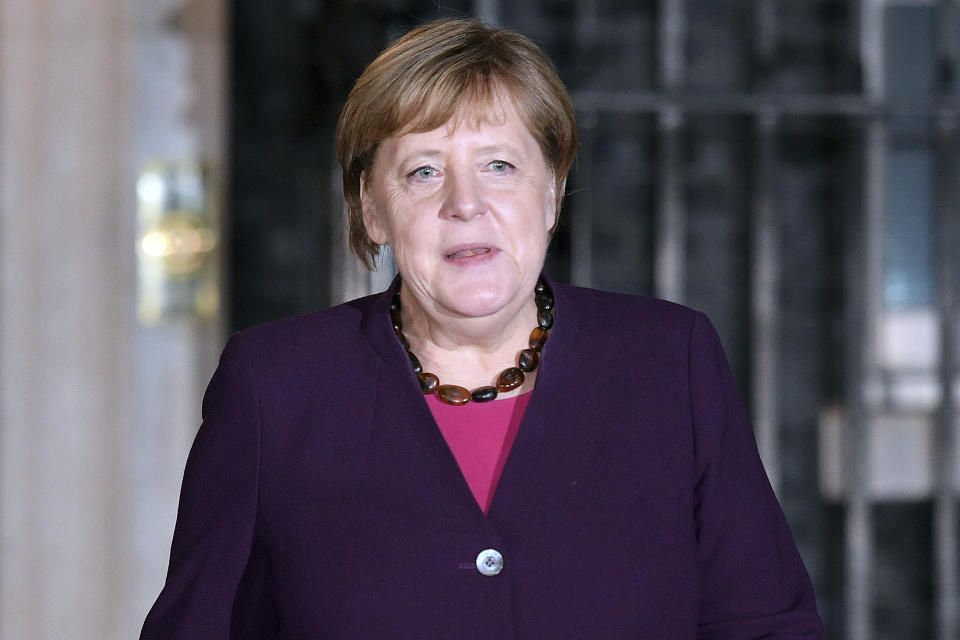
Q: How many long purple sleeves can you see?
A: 2